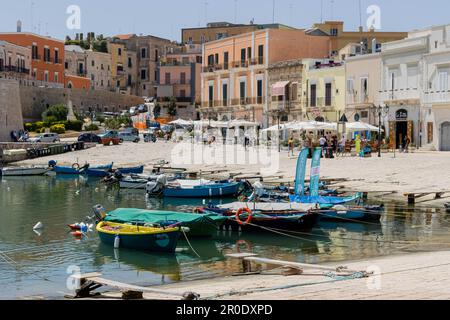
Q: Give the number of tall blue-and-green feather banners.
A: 2